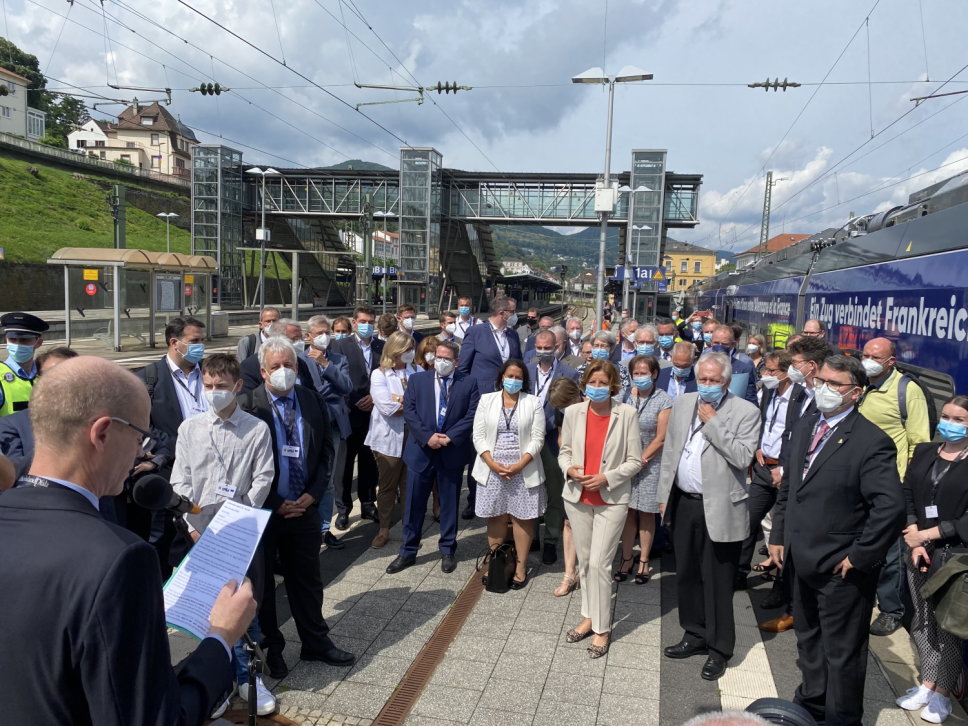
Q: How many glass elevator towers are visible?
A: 3